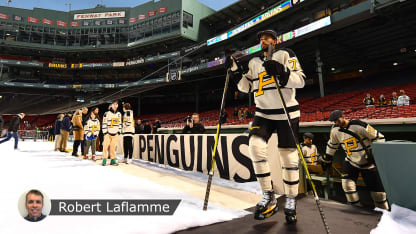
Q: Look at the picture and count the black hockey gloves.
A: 3